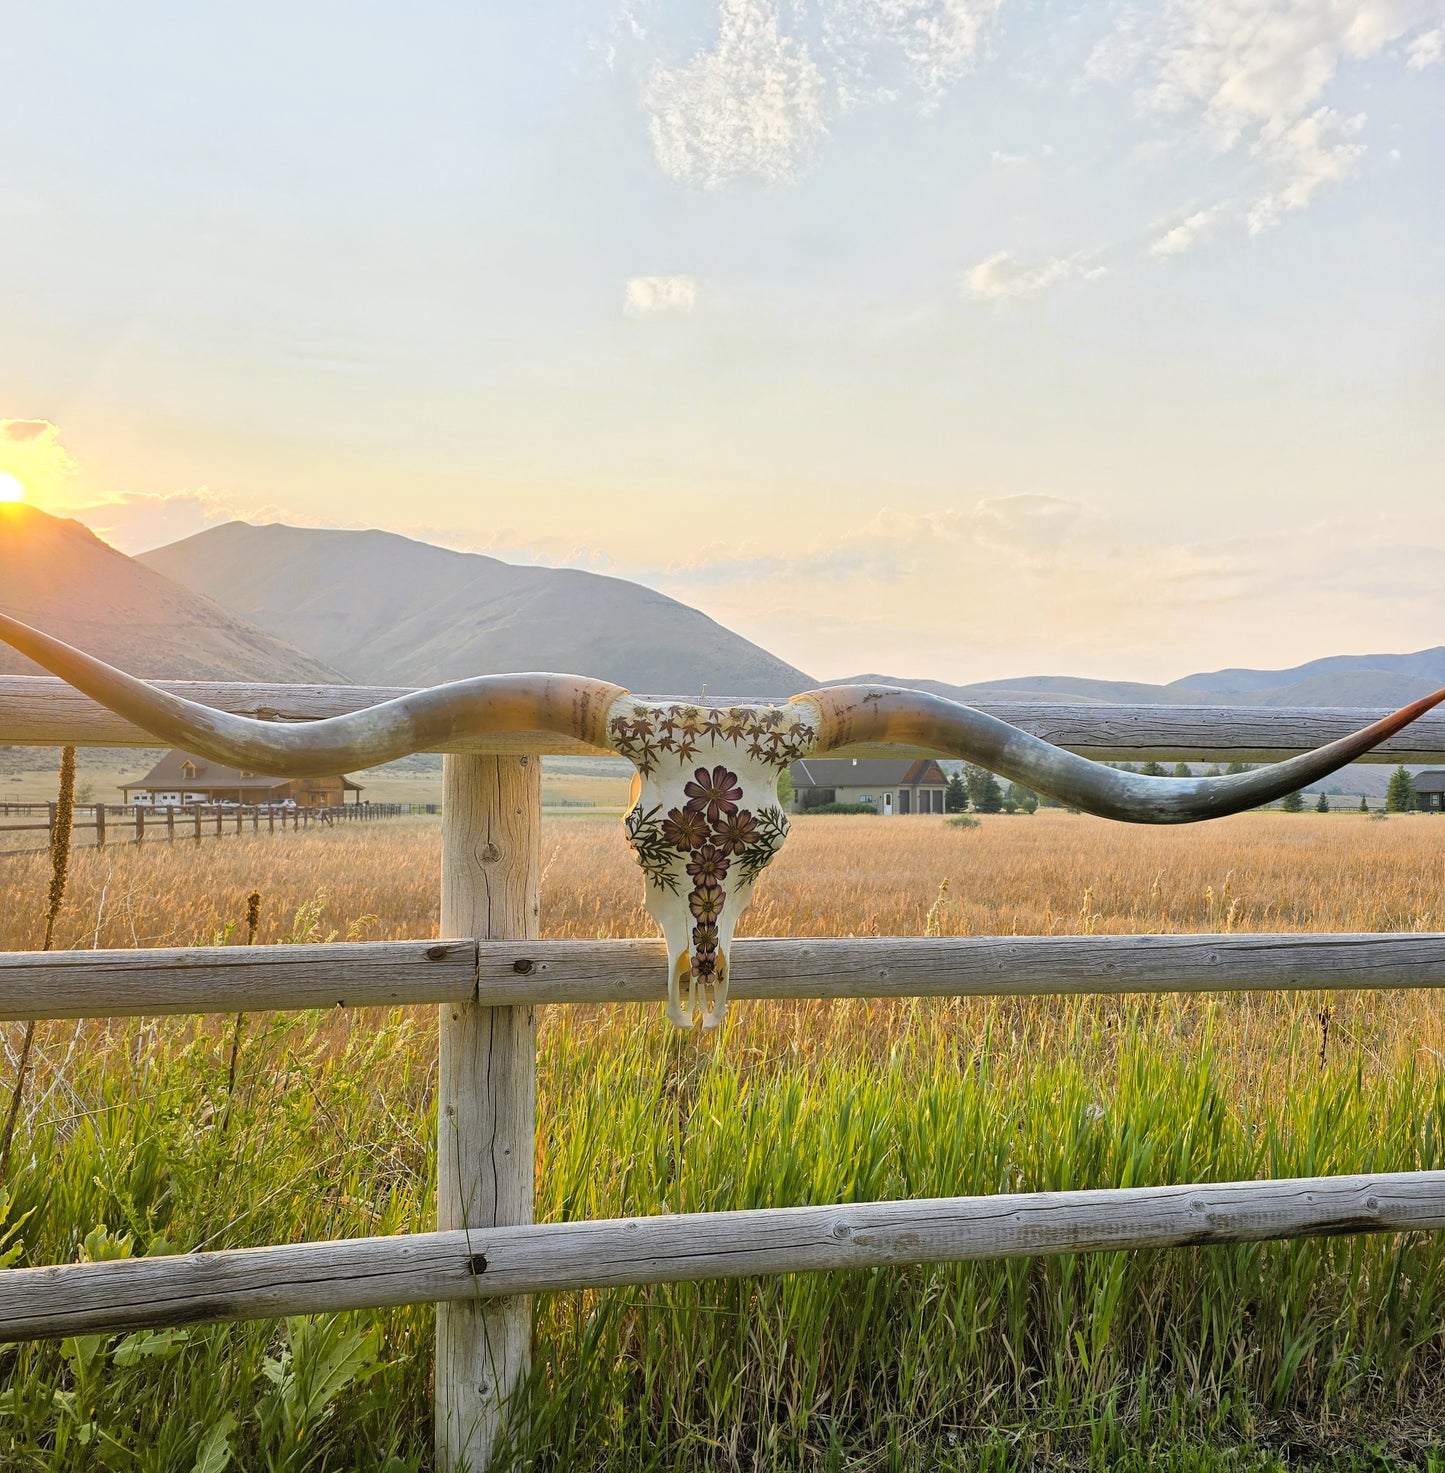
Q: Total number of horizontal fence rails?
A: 3